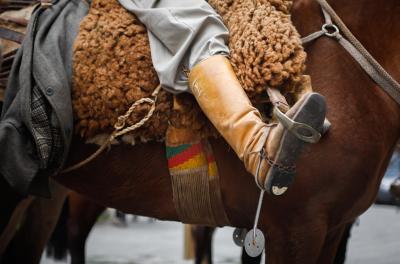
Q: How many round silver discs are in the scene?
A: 2